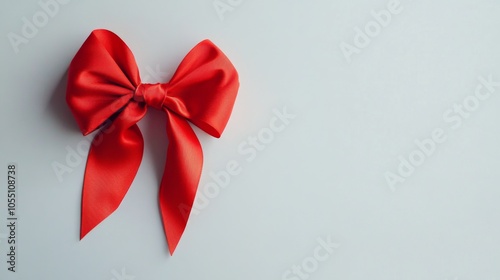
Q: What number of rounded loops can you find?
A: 2